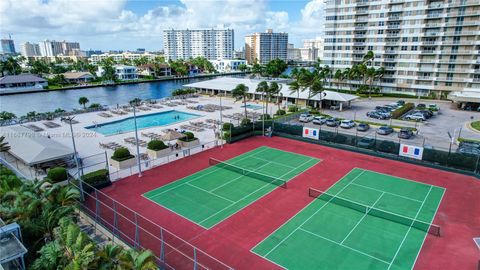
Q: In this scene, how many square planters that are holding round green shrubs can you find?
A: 3